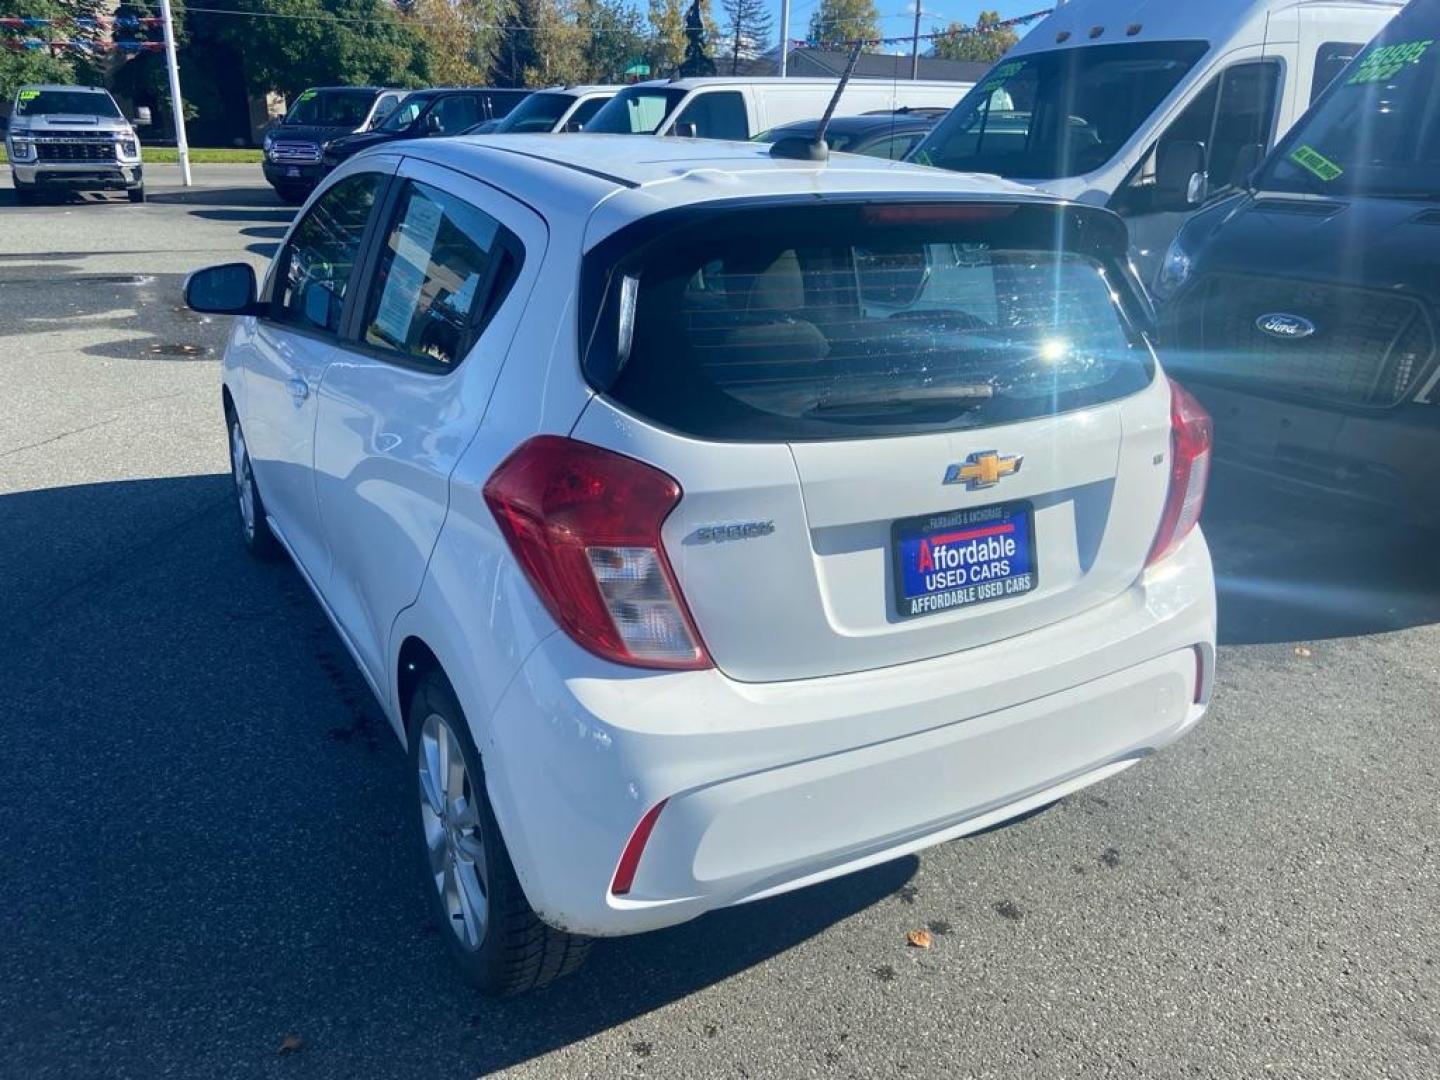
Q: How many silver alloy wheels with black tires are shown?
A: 2